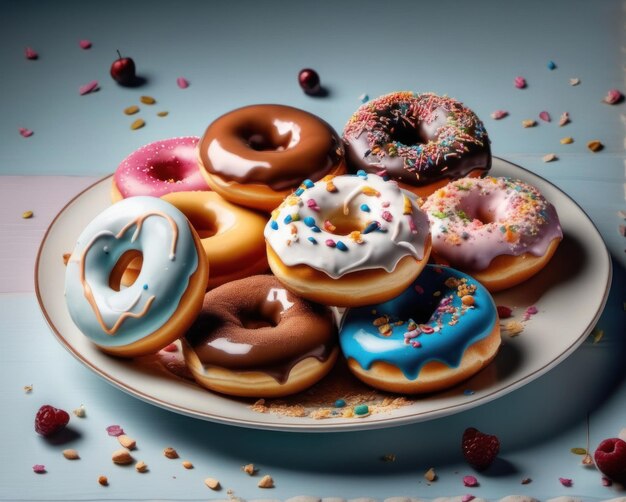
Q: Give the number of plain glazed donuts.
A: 1